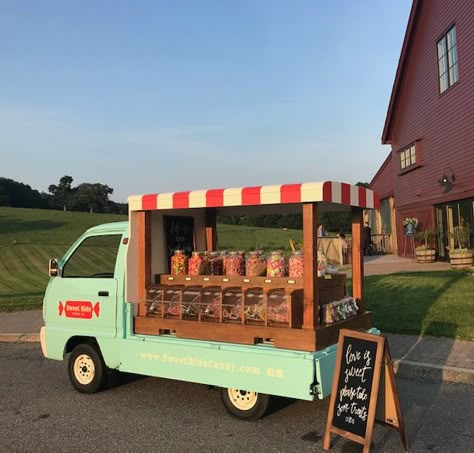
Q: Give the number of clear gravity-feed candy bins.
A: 7